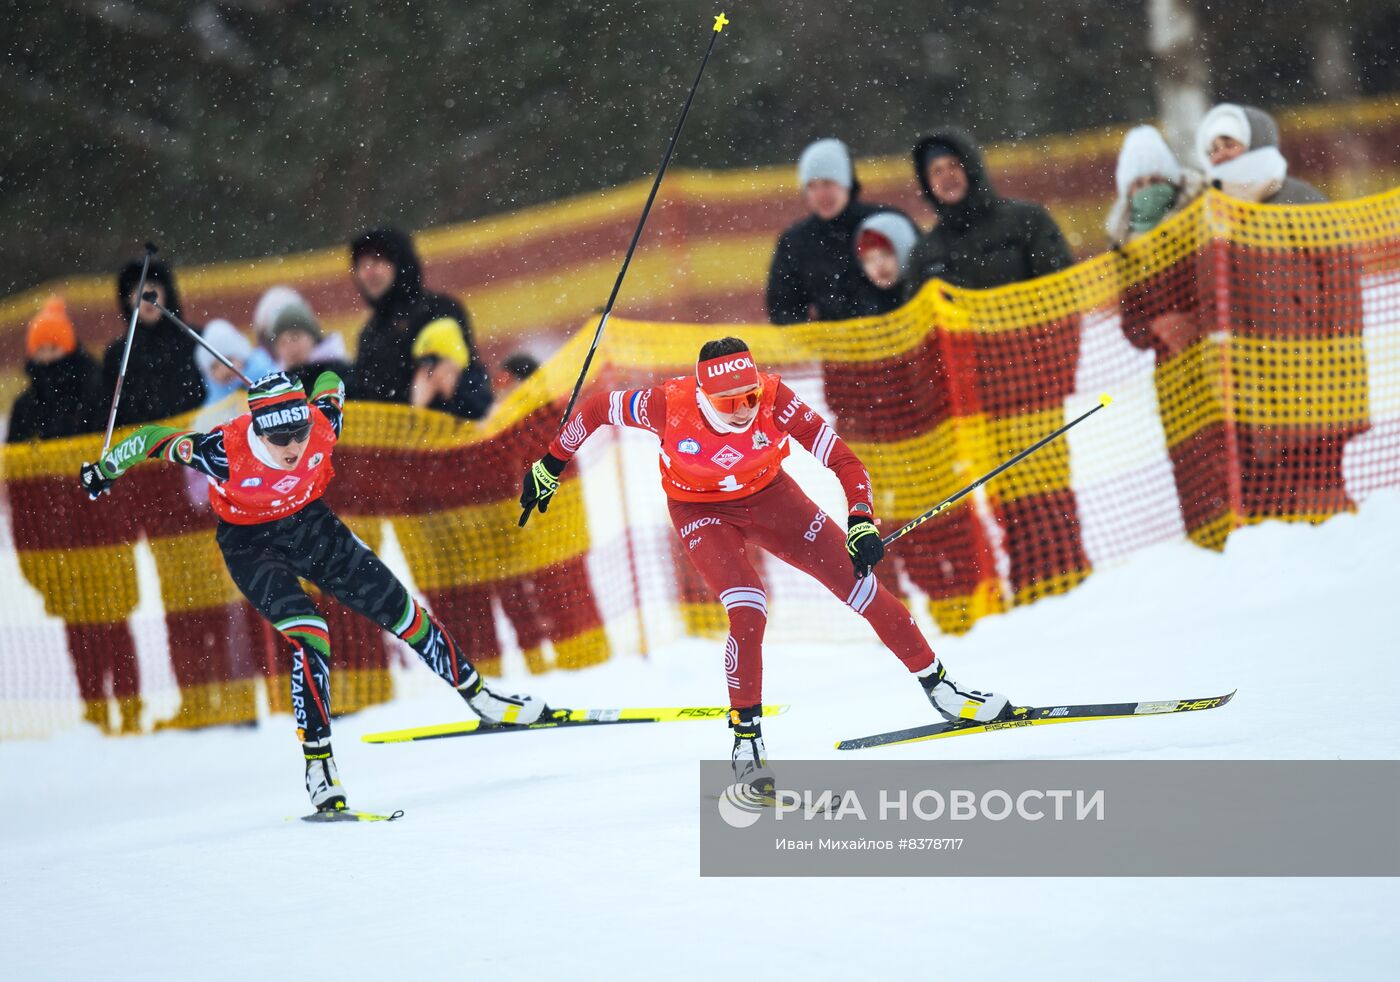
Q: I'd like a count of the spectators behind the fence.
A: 13